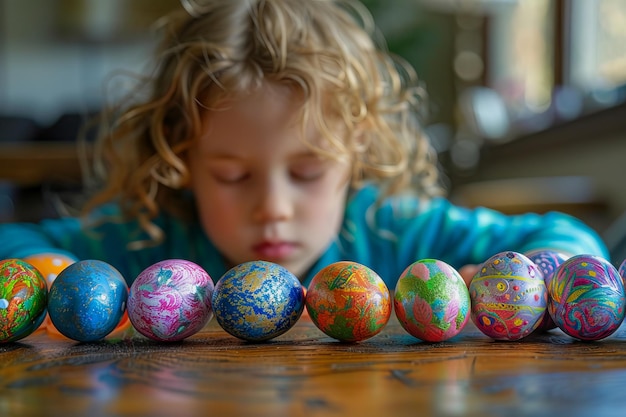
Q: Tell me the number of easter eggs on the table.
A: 11